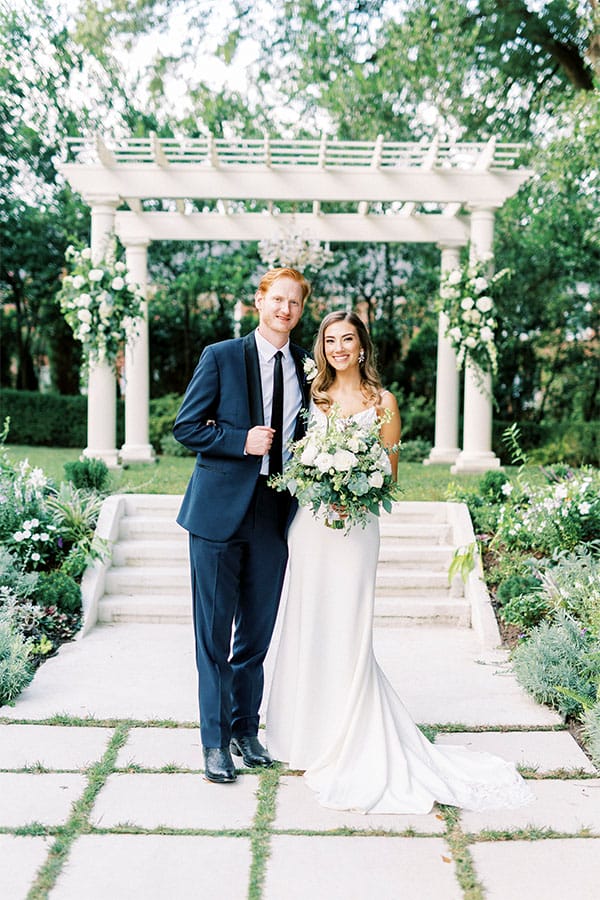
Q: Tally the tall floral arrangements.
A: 2